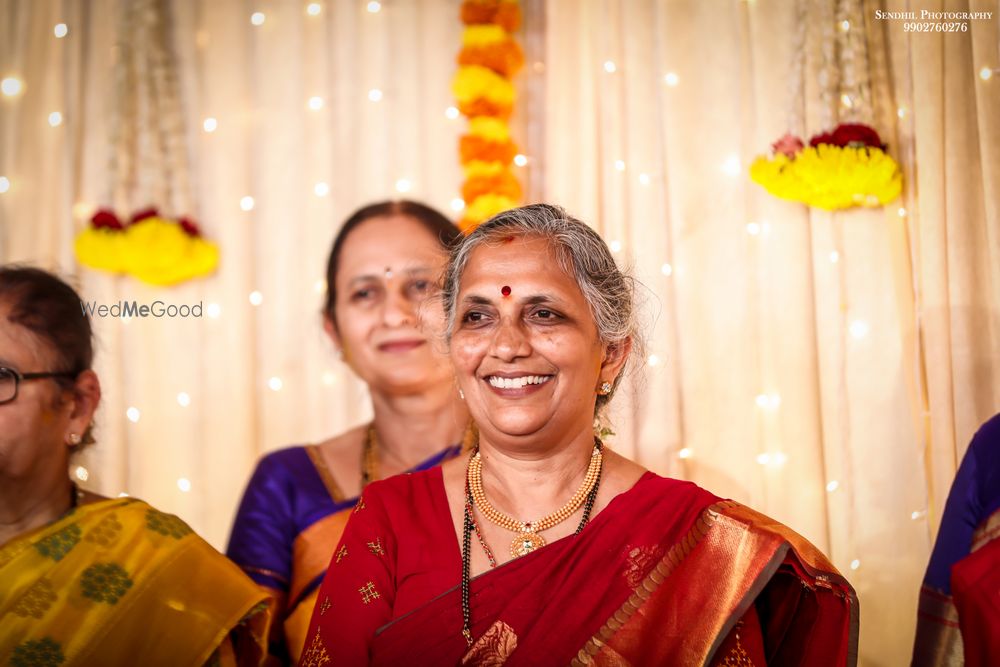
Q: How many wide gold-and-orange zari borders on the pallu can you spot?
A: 1